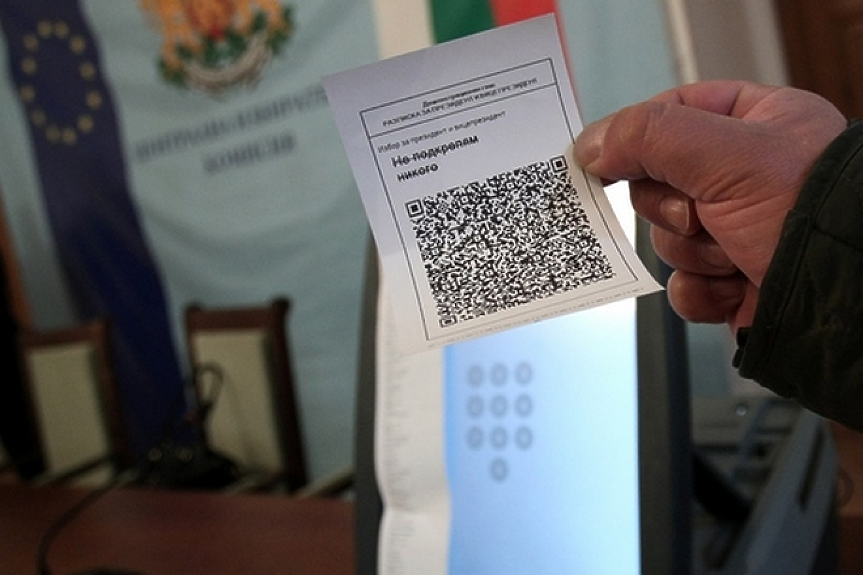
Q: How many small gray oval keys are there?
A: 10